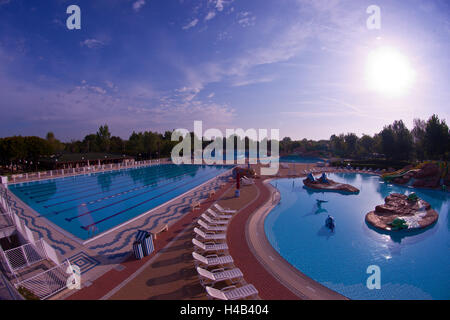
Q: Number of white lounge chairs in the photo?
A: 9